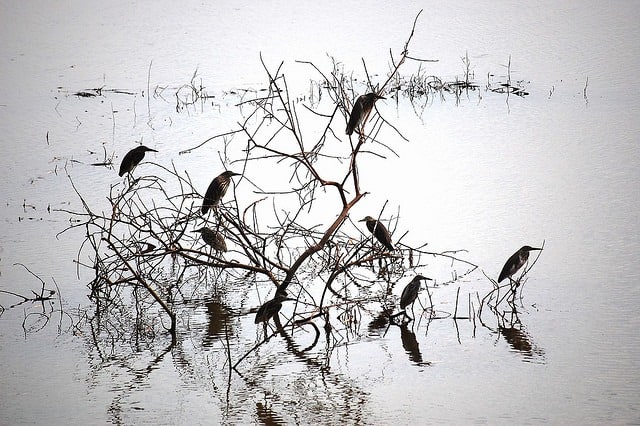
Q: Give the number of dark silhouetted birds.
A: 8